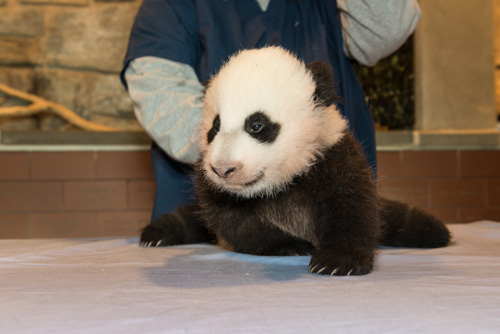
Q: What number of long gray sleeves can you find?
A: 2